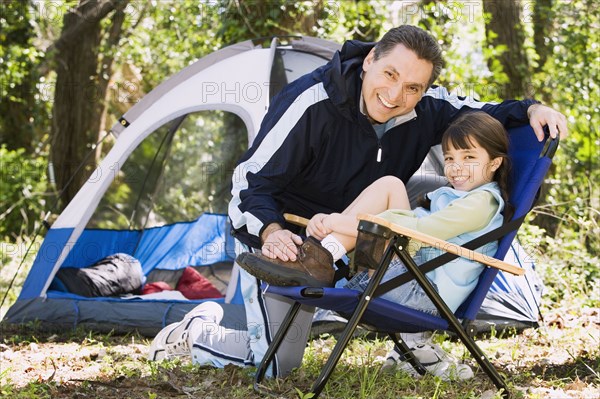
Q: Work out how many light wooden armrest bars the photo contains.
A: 2